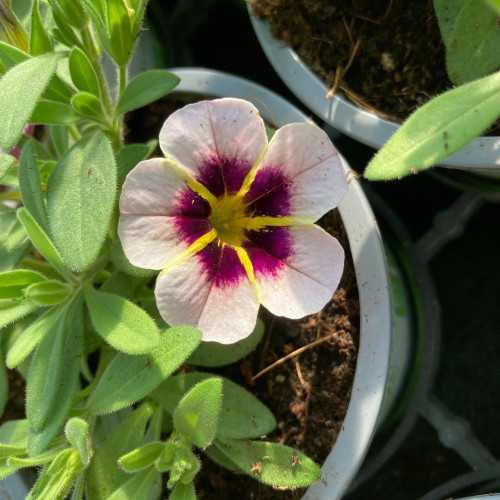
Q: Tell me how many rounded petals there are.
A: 5